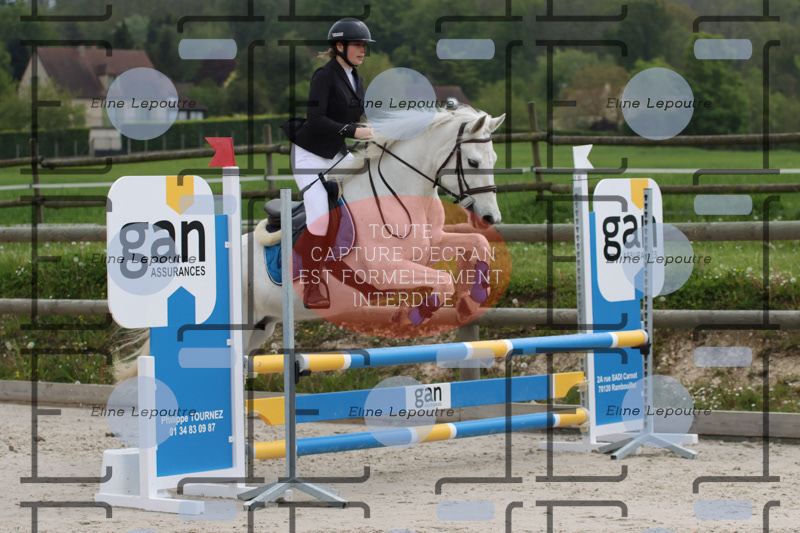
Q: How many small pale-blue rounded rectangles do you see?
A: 11